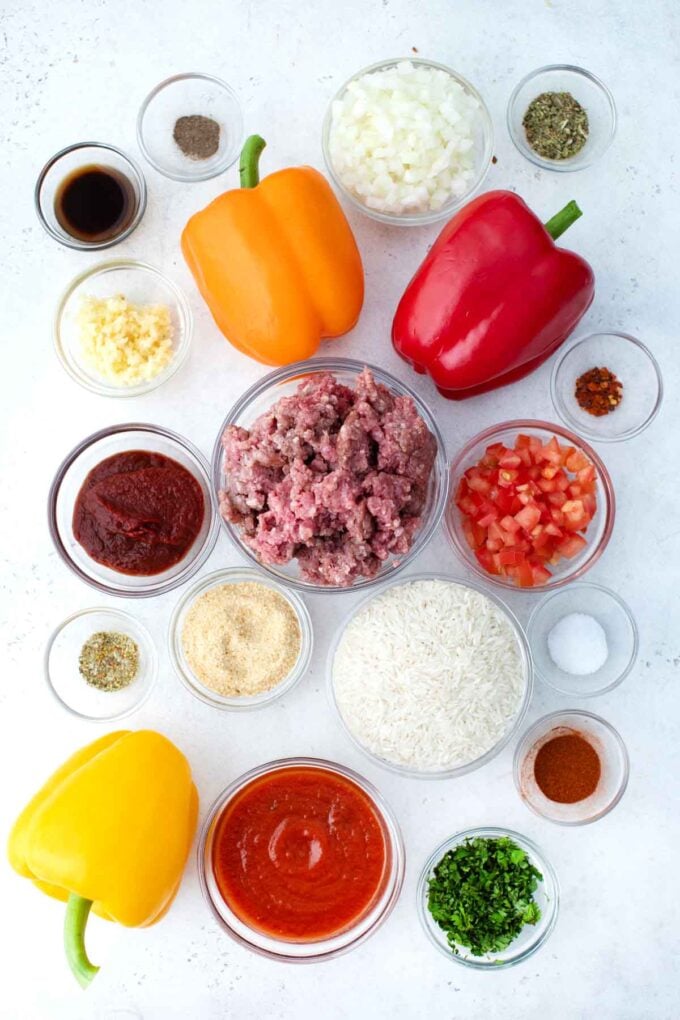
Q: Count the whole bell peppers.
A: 3